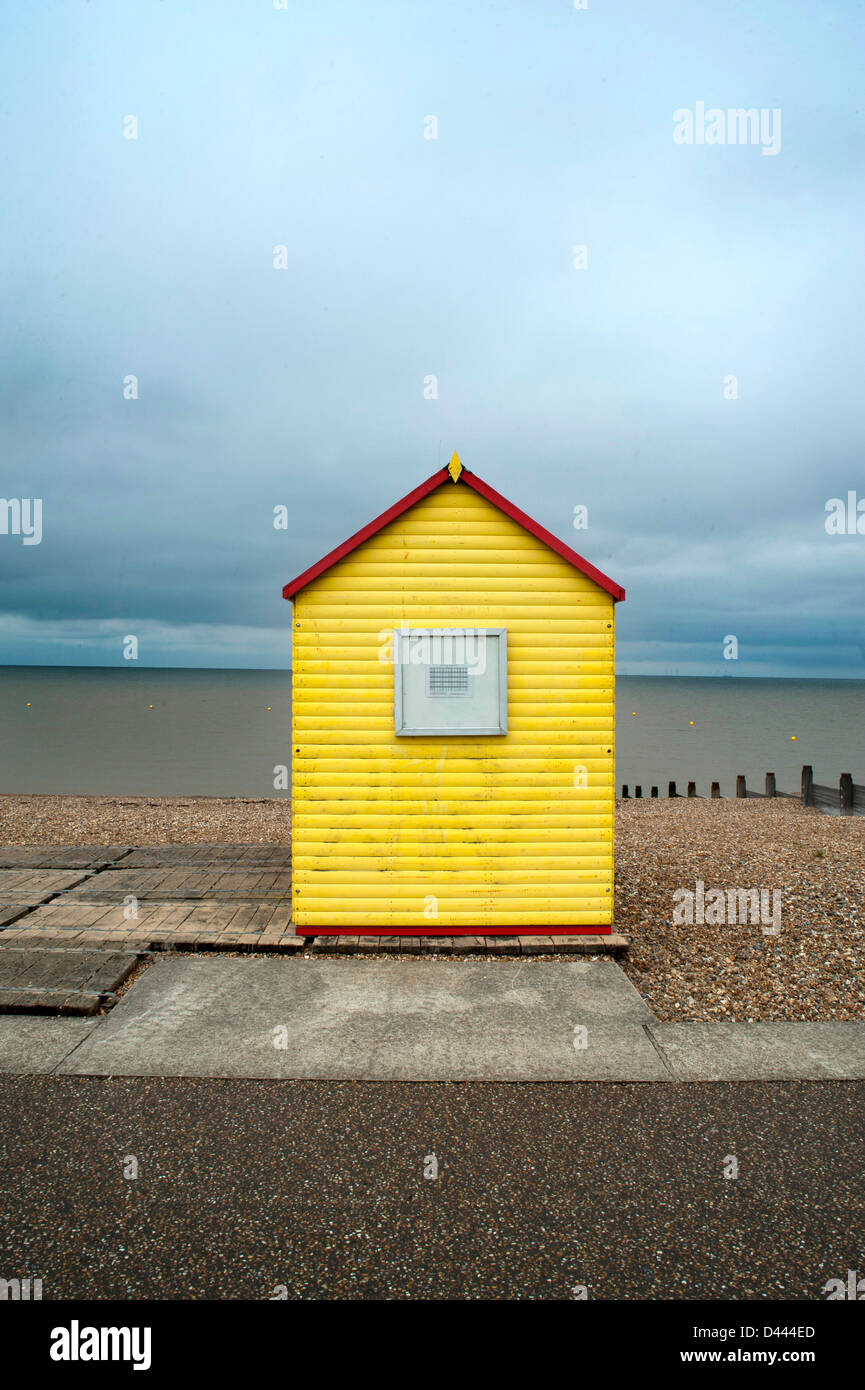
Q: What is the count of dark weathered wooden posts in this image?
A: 10